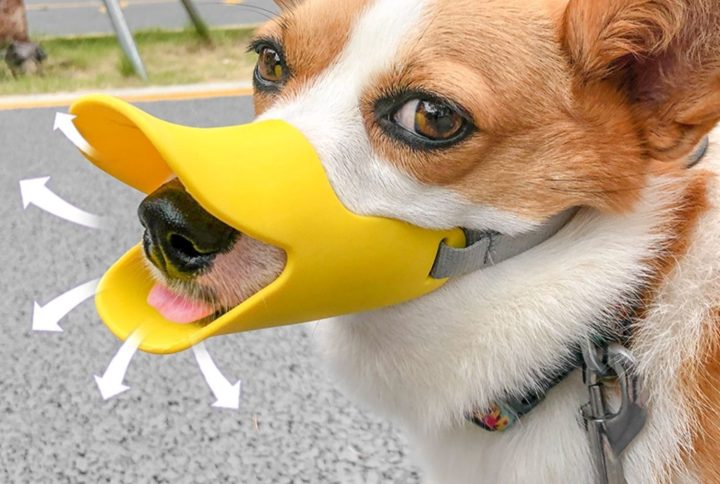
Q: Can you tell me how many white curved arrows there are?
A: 5